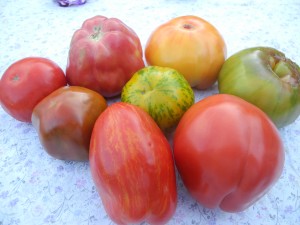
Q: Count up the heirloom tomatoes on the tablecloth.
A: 8